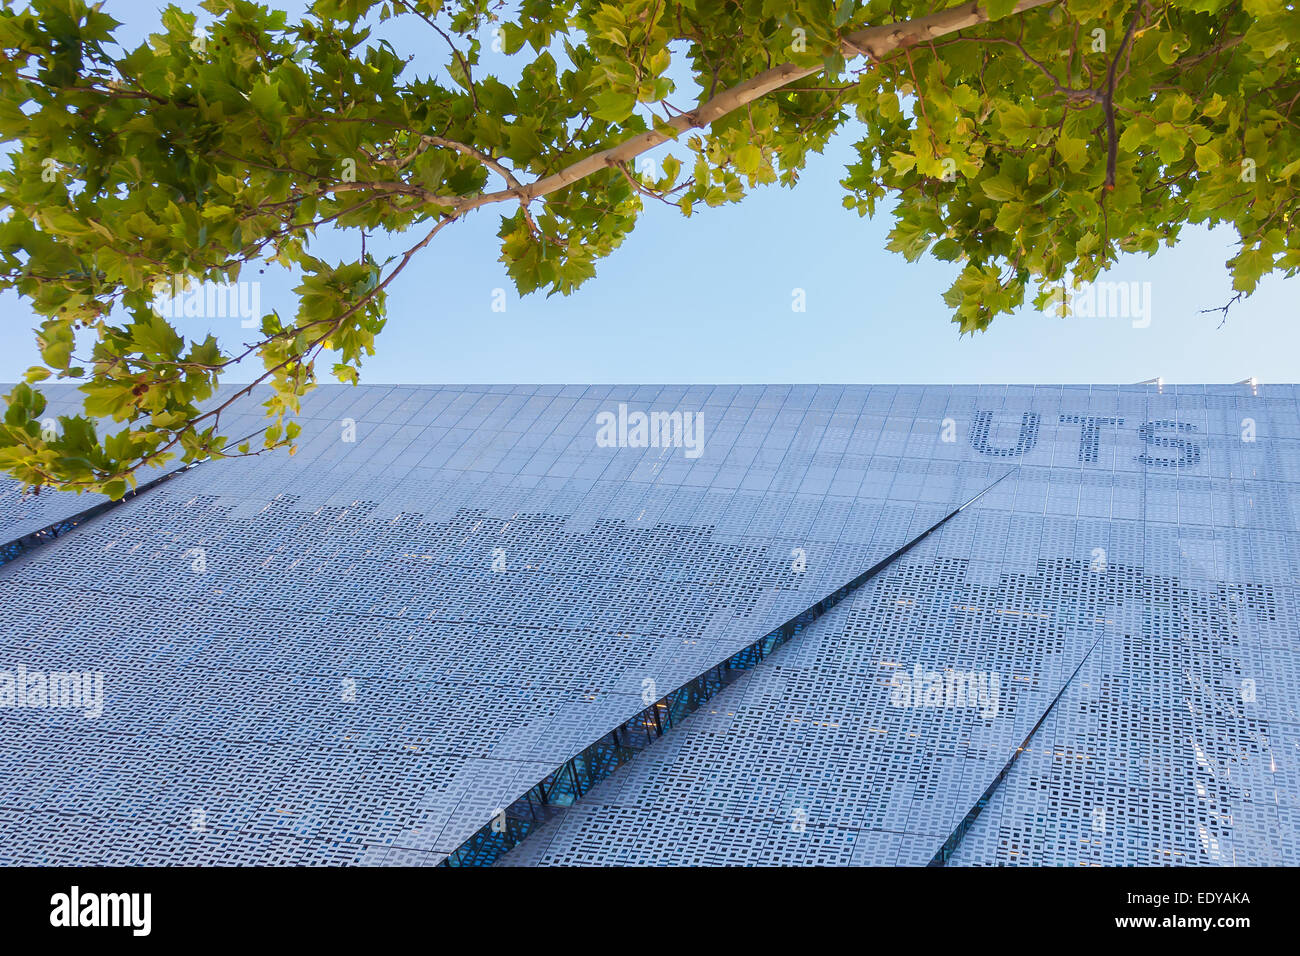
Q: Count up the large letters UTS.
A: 3